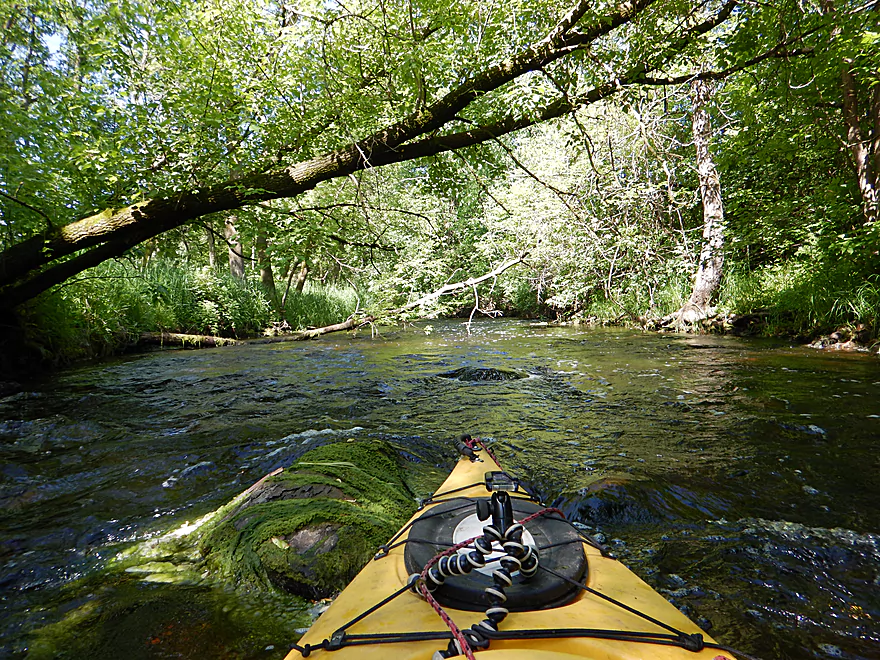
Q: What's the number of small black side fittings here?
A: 6